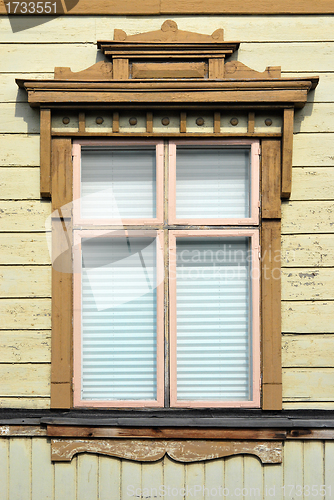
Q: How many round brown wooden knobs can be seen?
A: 7